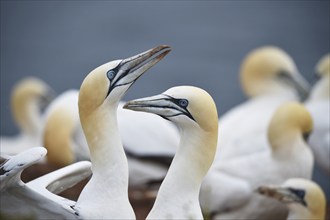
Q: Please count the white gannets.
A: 8